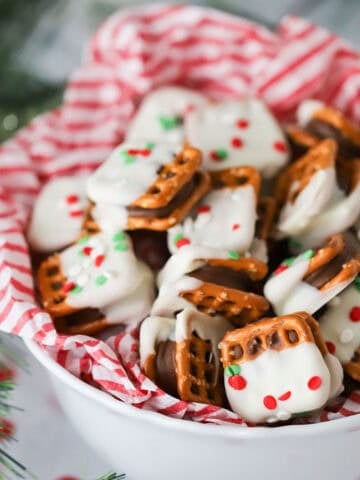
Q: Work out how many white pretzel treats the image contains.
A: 13